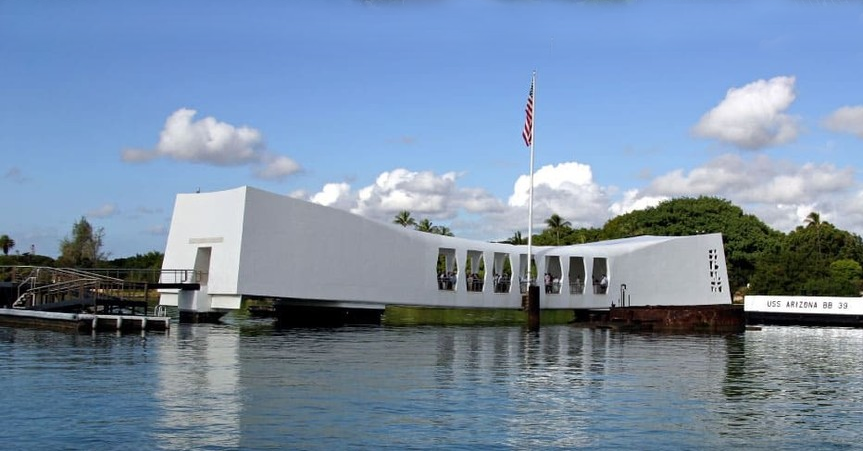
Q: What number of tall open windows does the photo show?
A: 7